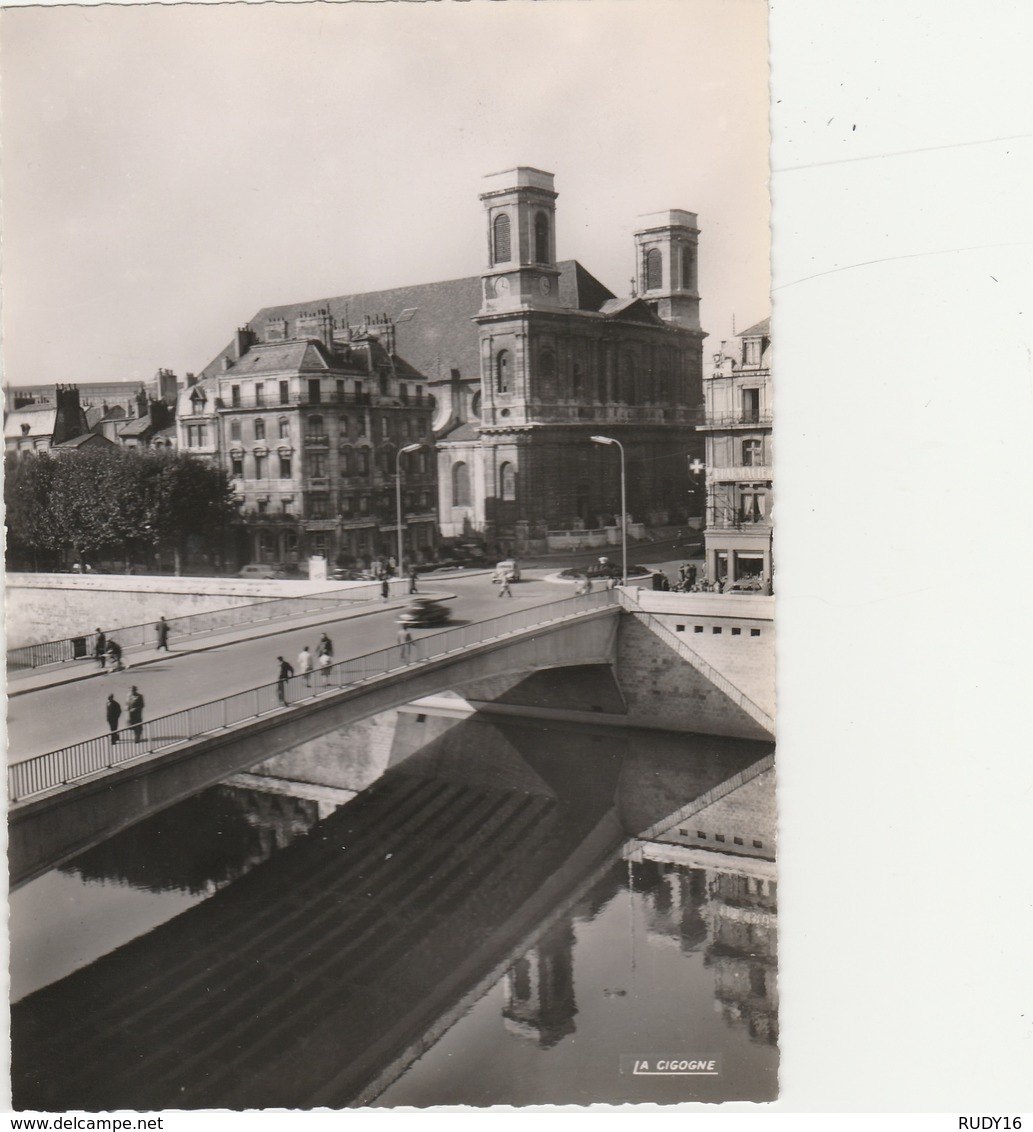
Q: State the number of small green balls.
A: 0